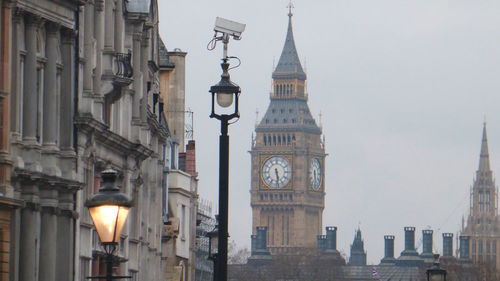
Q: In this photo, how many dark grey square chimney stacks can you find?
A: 9